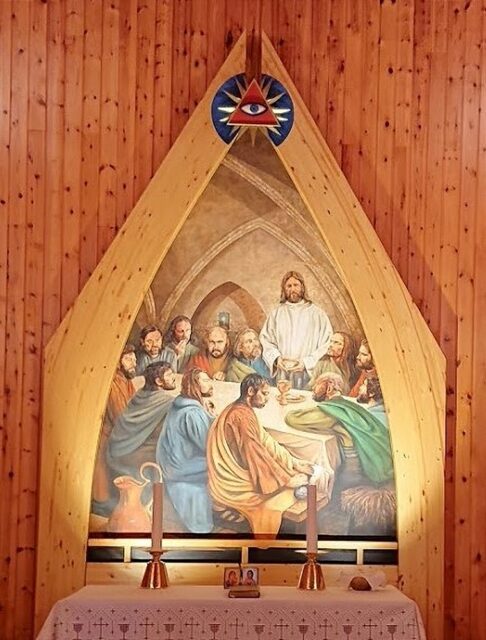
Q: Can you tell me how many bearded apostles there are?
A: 12